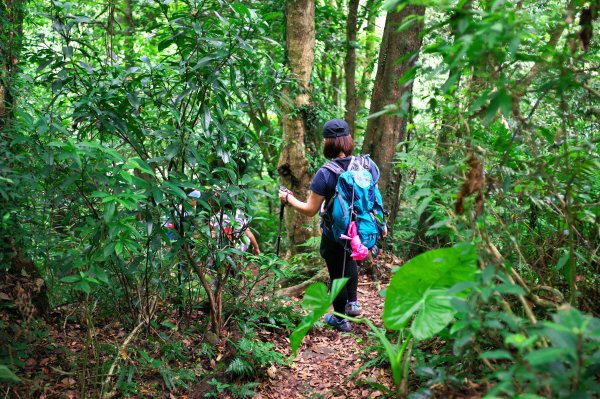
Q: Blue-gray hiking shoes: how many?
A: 2